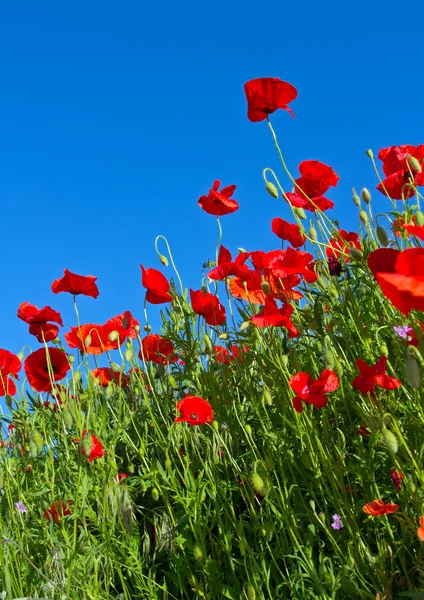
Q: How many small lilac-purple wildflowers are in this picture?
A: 3